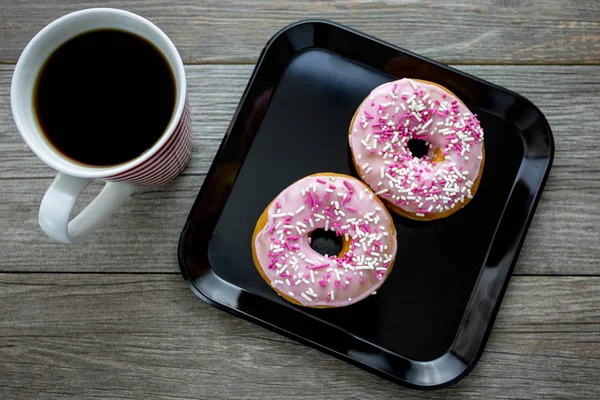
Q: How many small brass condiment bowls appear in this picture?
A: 0